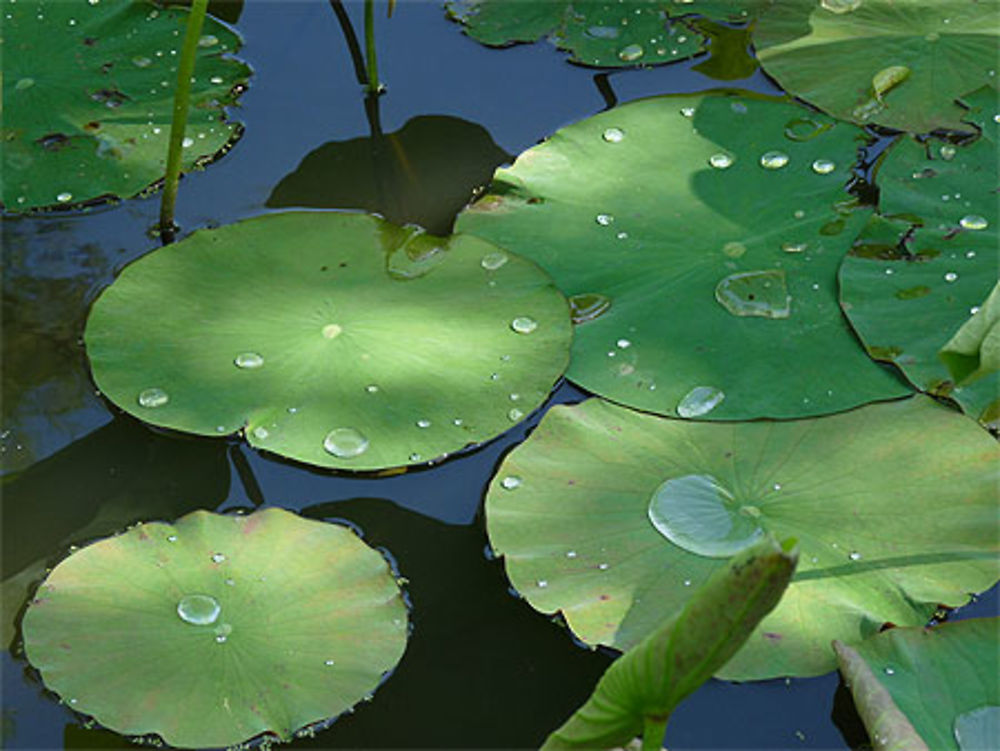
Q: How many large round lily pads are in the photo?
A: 4